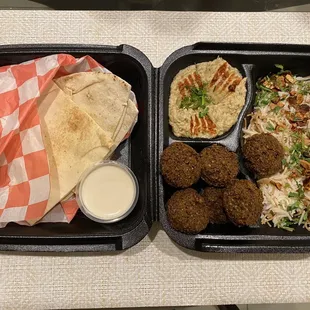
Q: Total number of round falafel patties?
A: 6